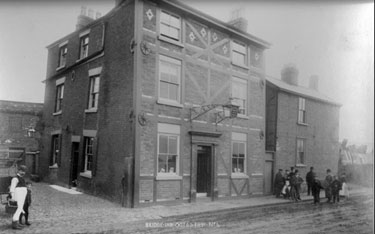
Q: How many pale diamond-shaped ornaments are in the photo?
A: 6